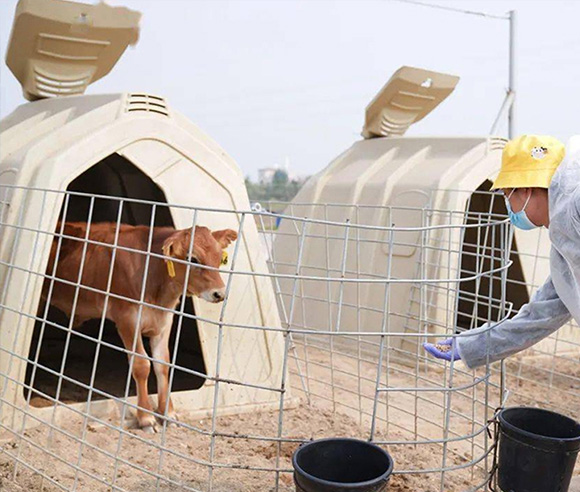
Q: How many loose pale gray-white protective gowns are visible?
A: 1